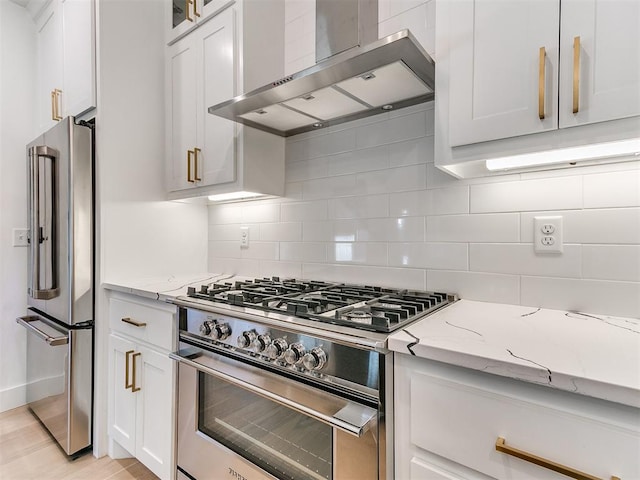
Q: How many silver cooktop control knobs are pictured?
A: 7